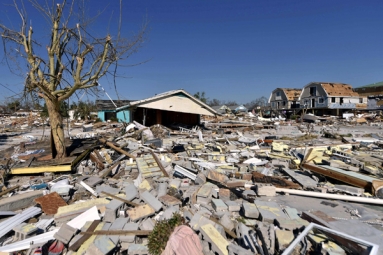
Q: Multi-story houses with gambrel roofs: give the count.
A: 2